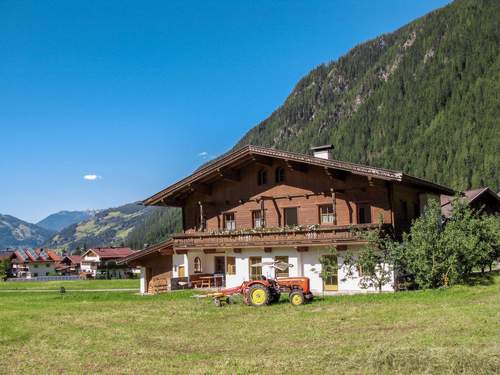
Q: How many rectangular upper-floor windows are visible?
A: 5